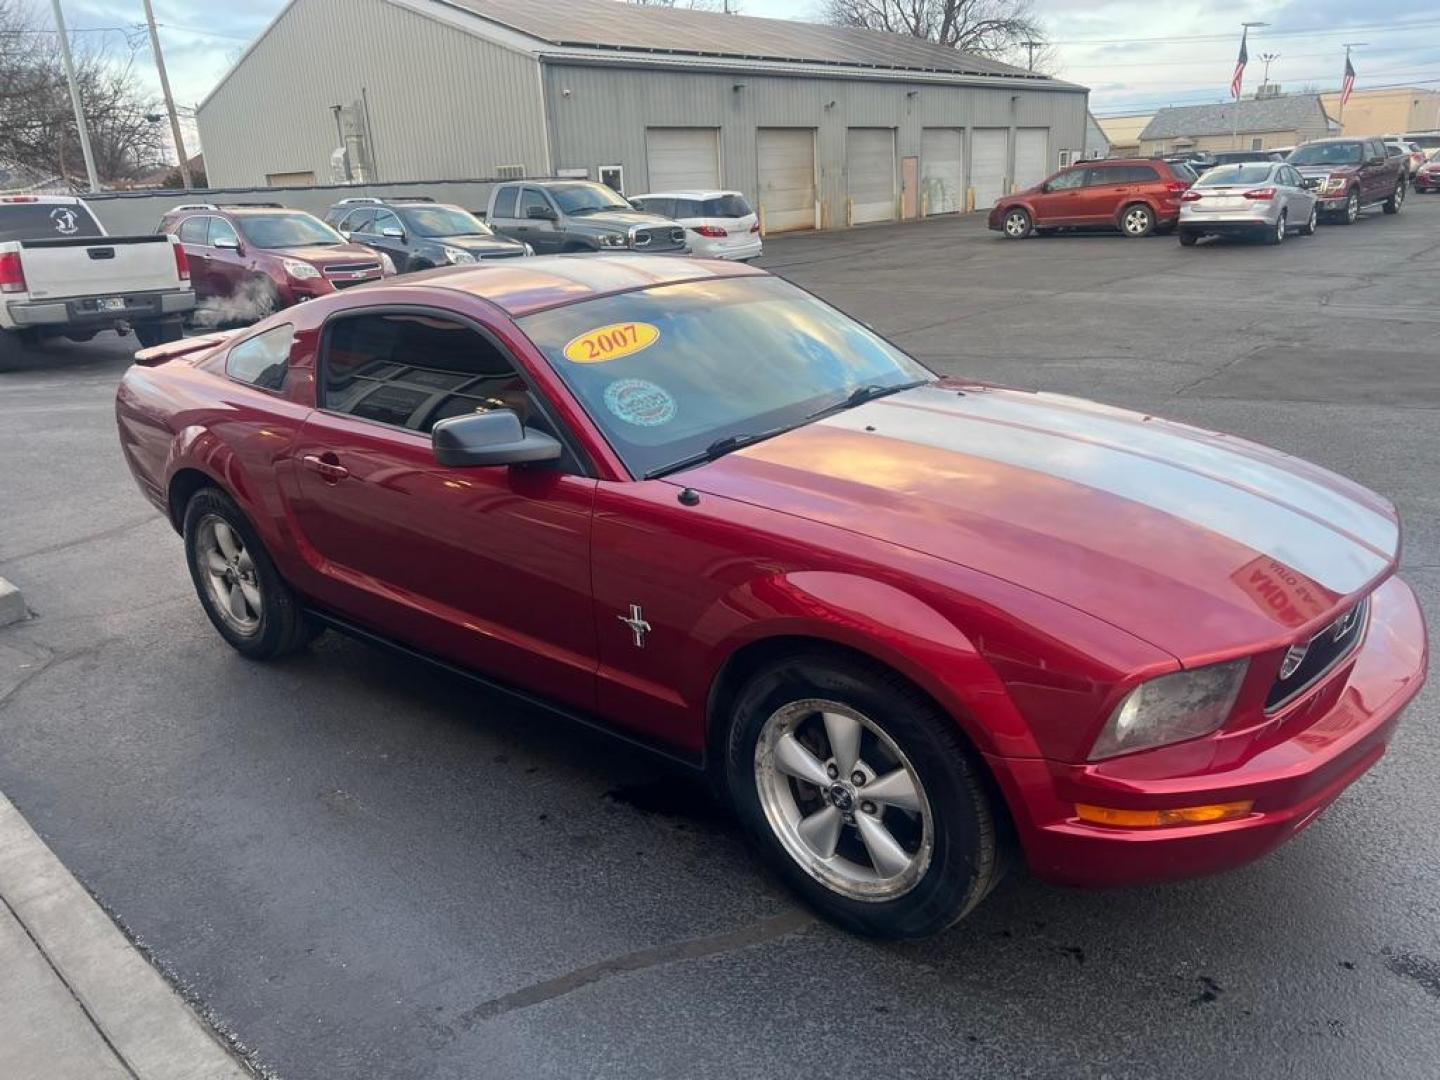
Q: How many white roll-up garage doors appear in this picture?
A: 6